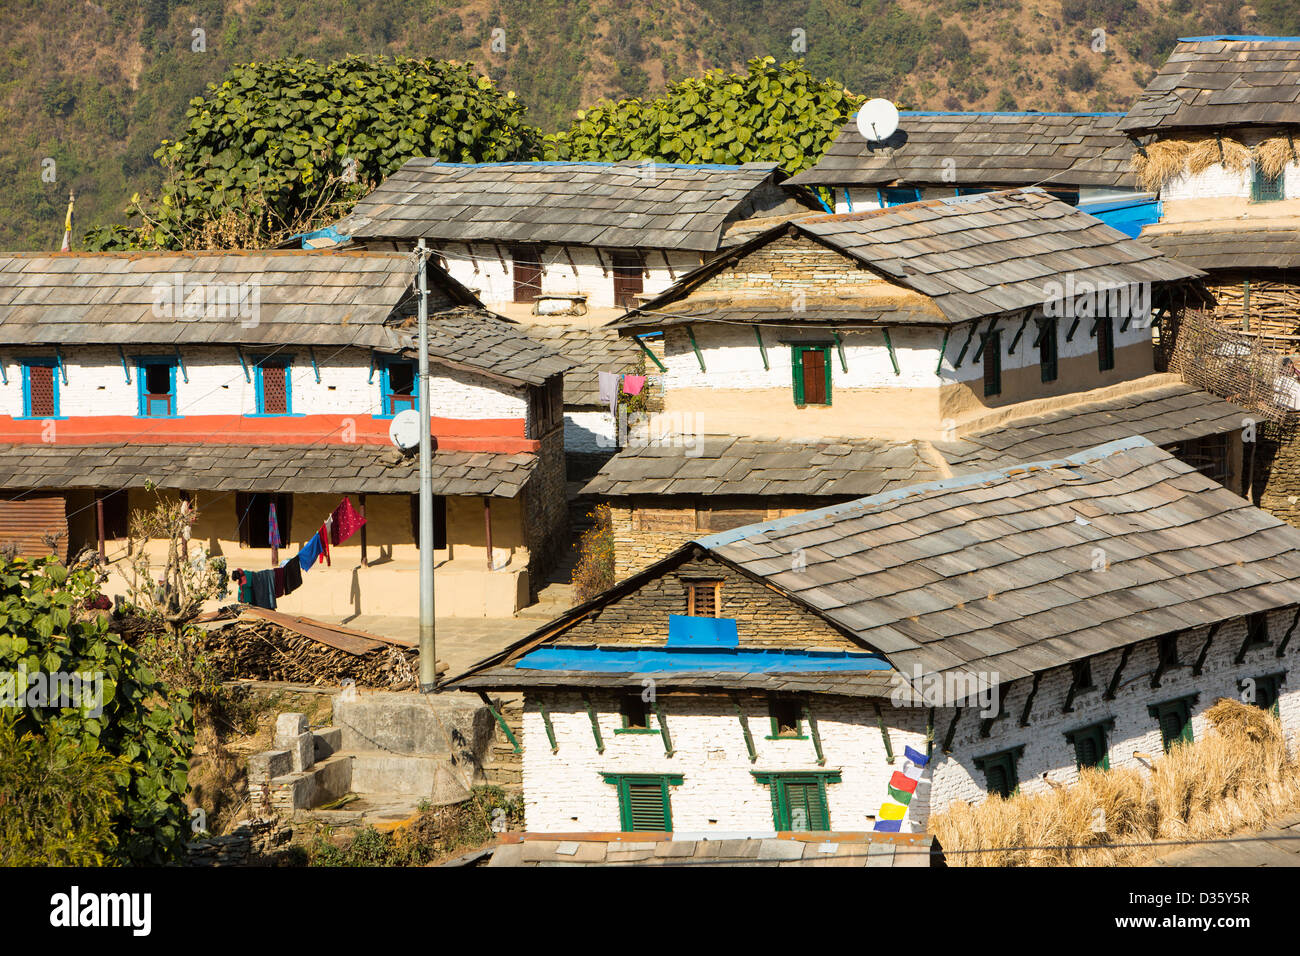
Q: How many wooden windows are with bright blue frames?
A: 4